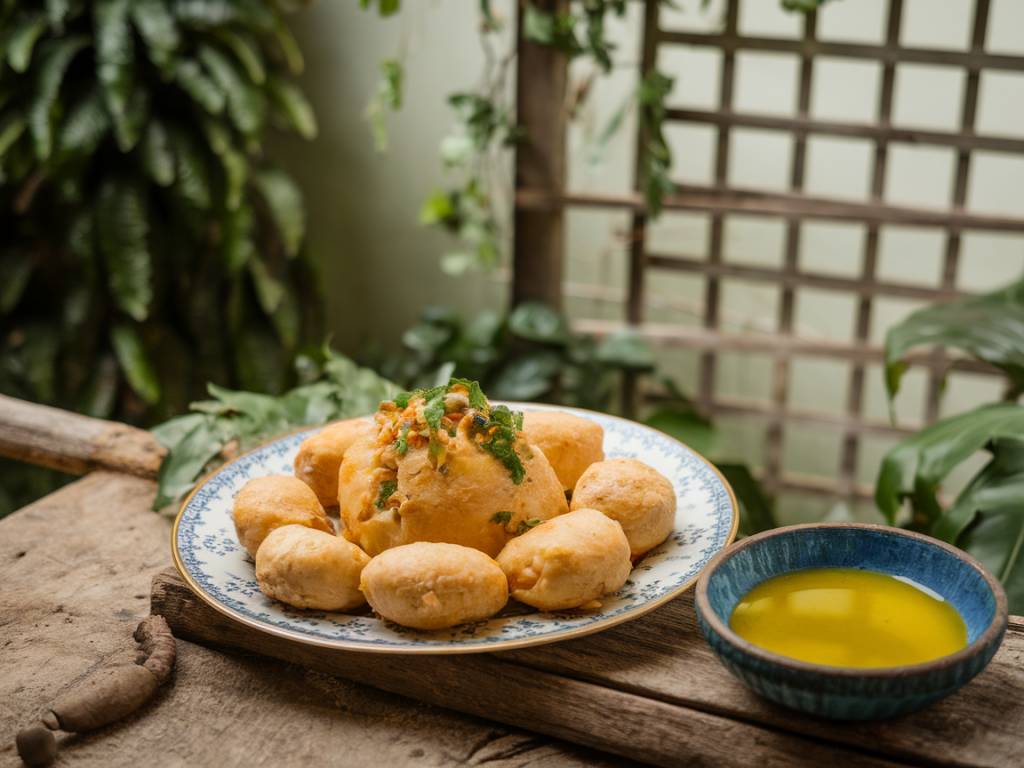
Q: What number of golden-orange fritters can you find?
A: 8